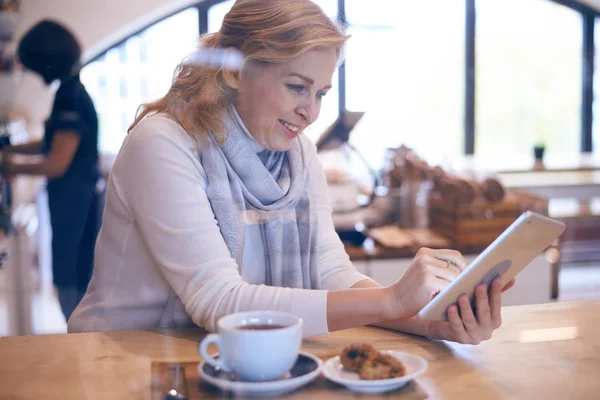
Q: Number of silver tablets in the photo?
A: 1